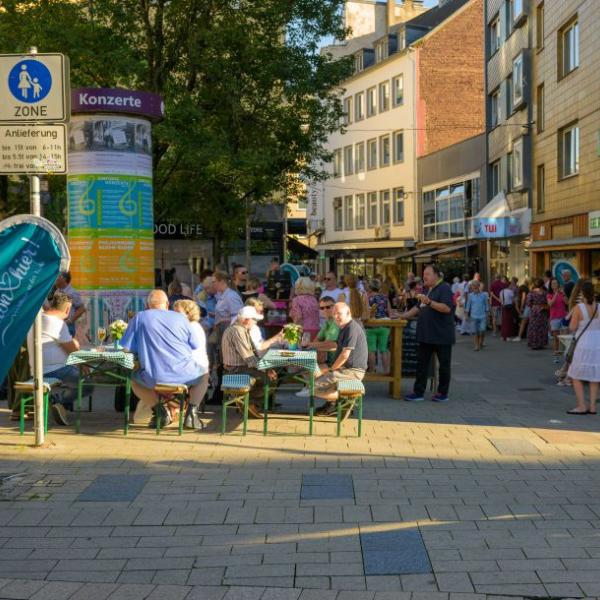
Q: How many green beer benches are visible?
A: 4